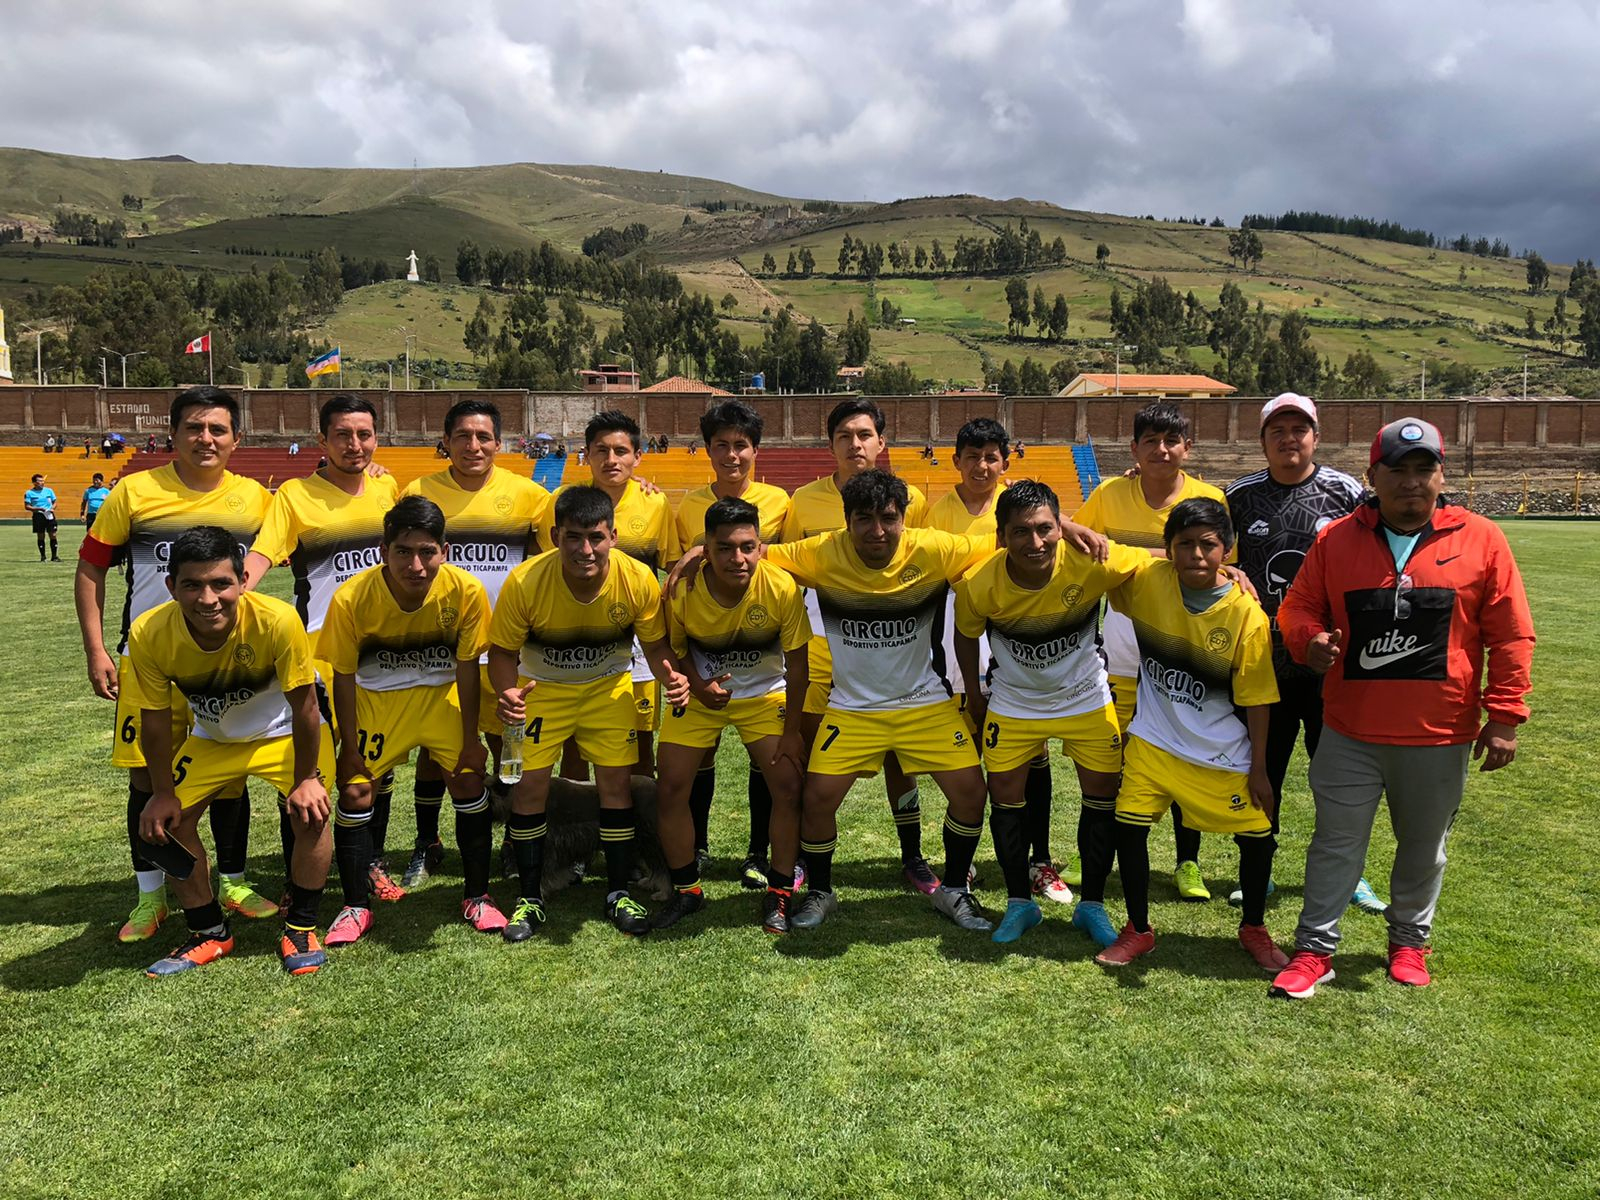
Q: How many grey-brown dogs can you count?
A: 1